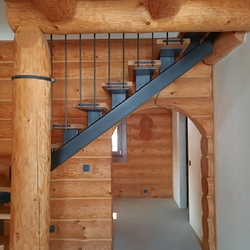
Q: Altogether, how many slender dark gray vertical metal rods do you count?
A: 10